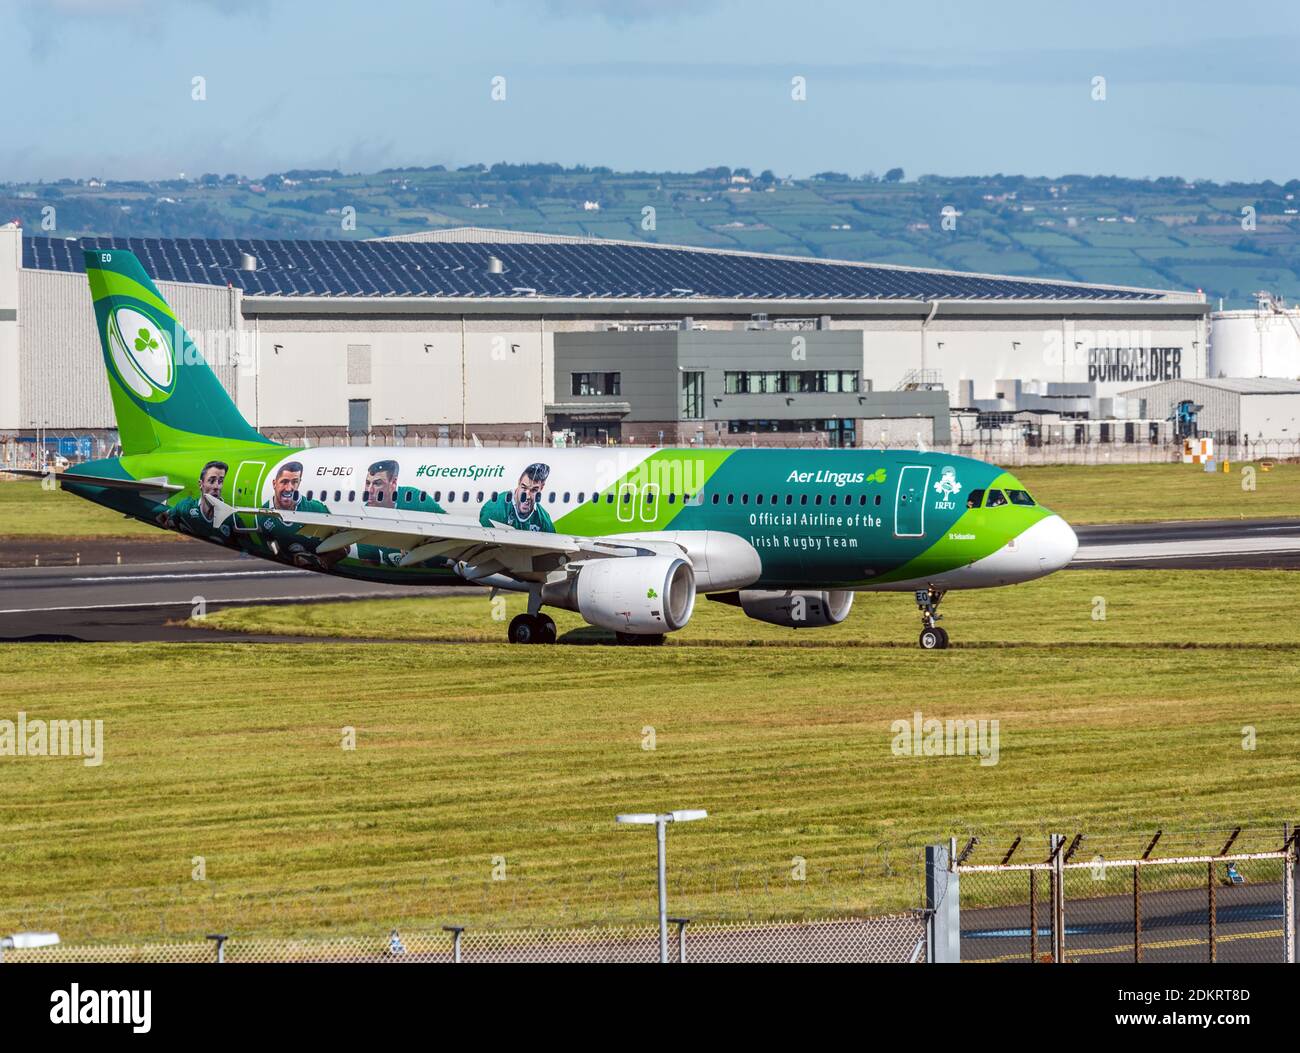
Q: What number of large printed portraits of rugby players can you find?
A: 4